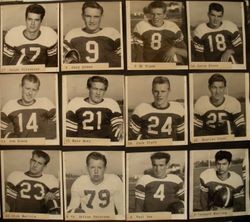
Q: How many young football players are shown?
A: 12